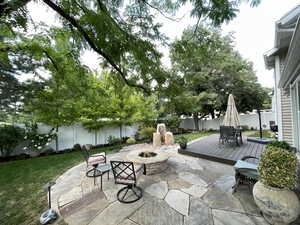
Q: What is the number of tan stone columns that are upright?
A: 3